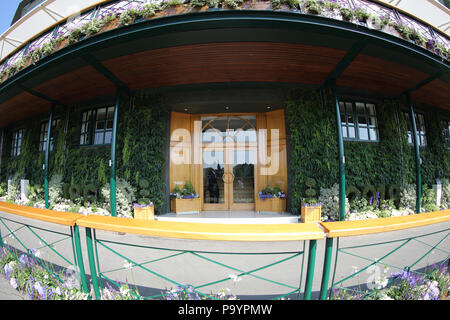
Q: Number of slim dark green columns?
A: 4